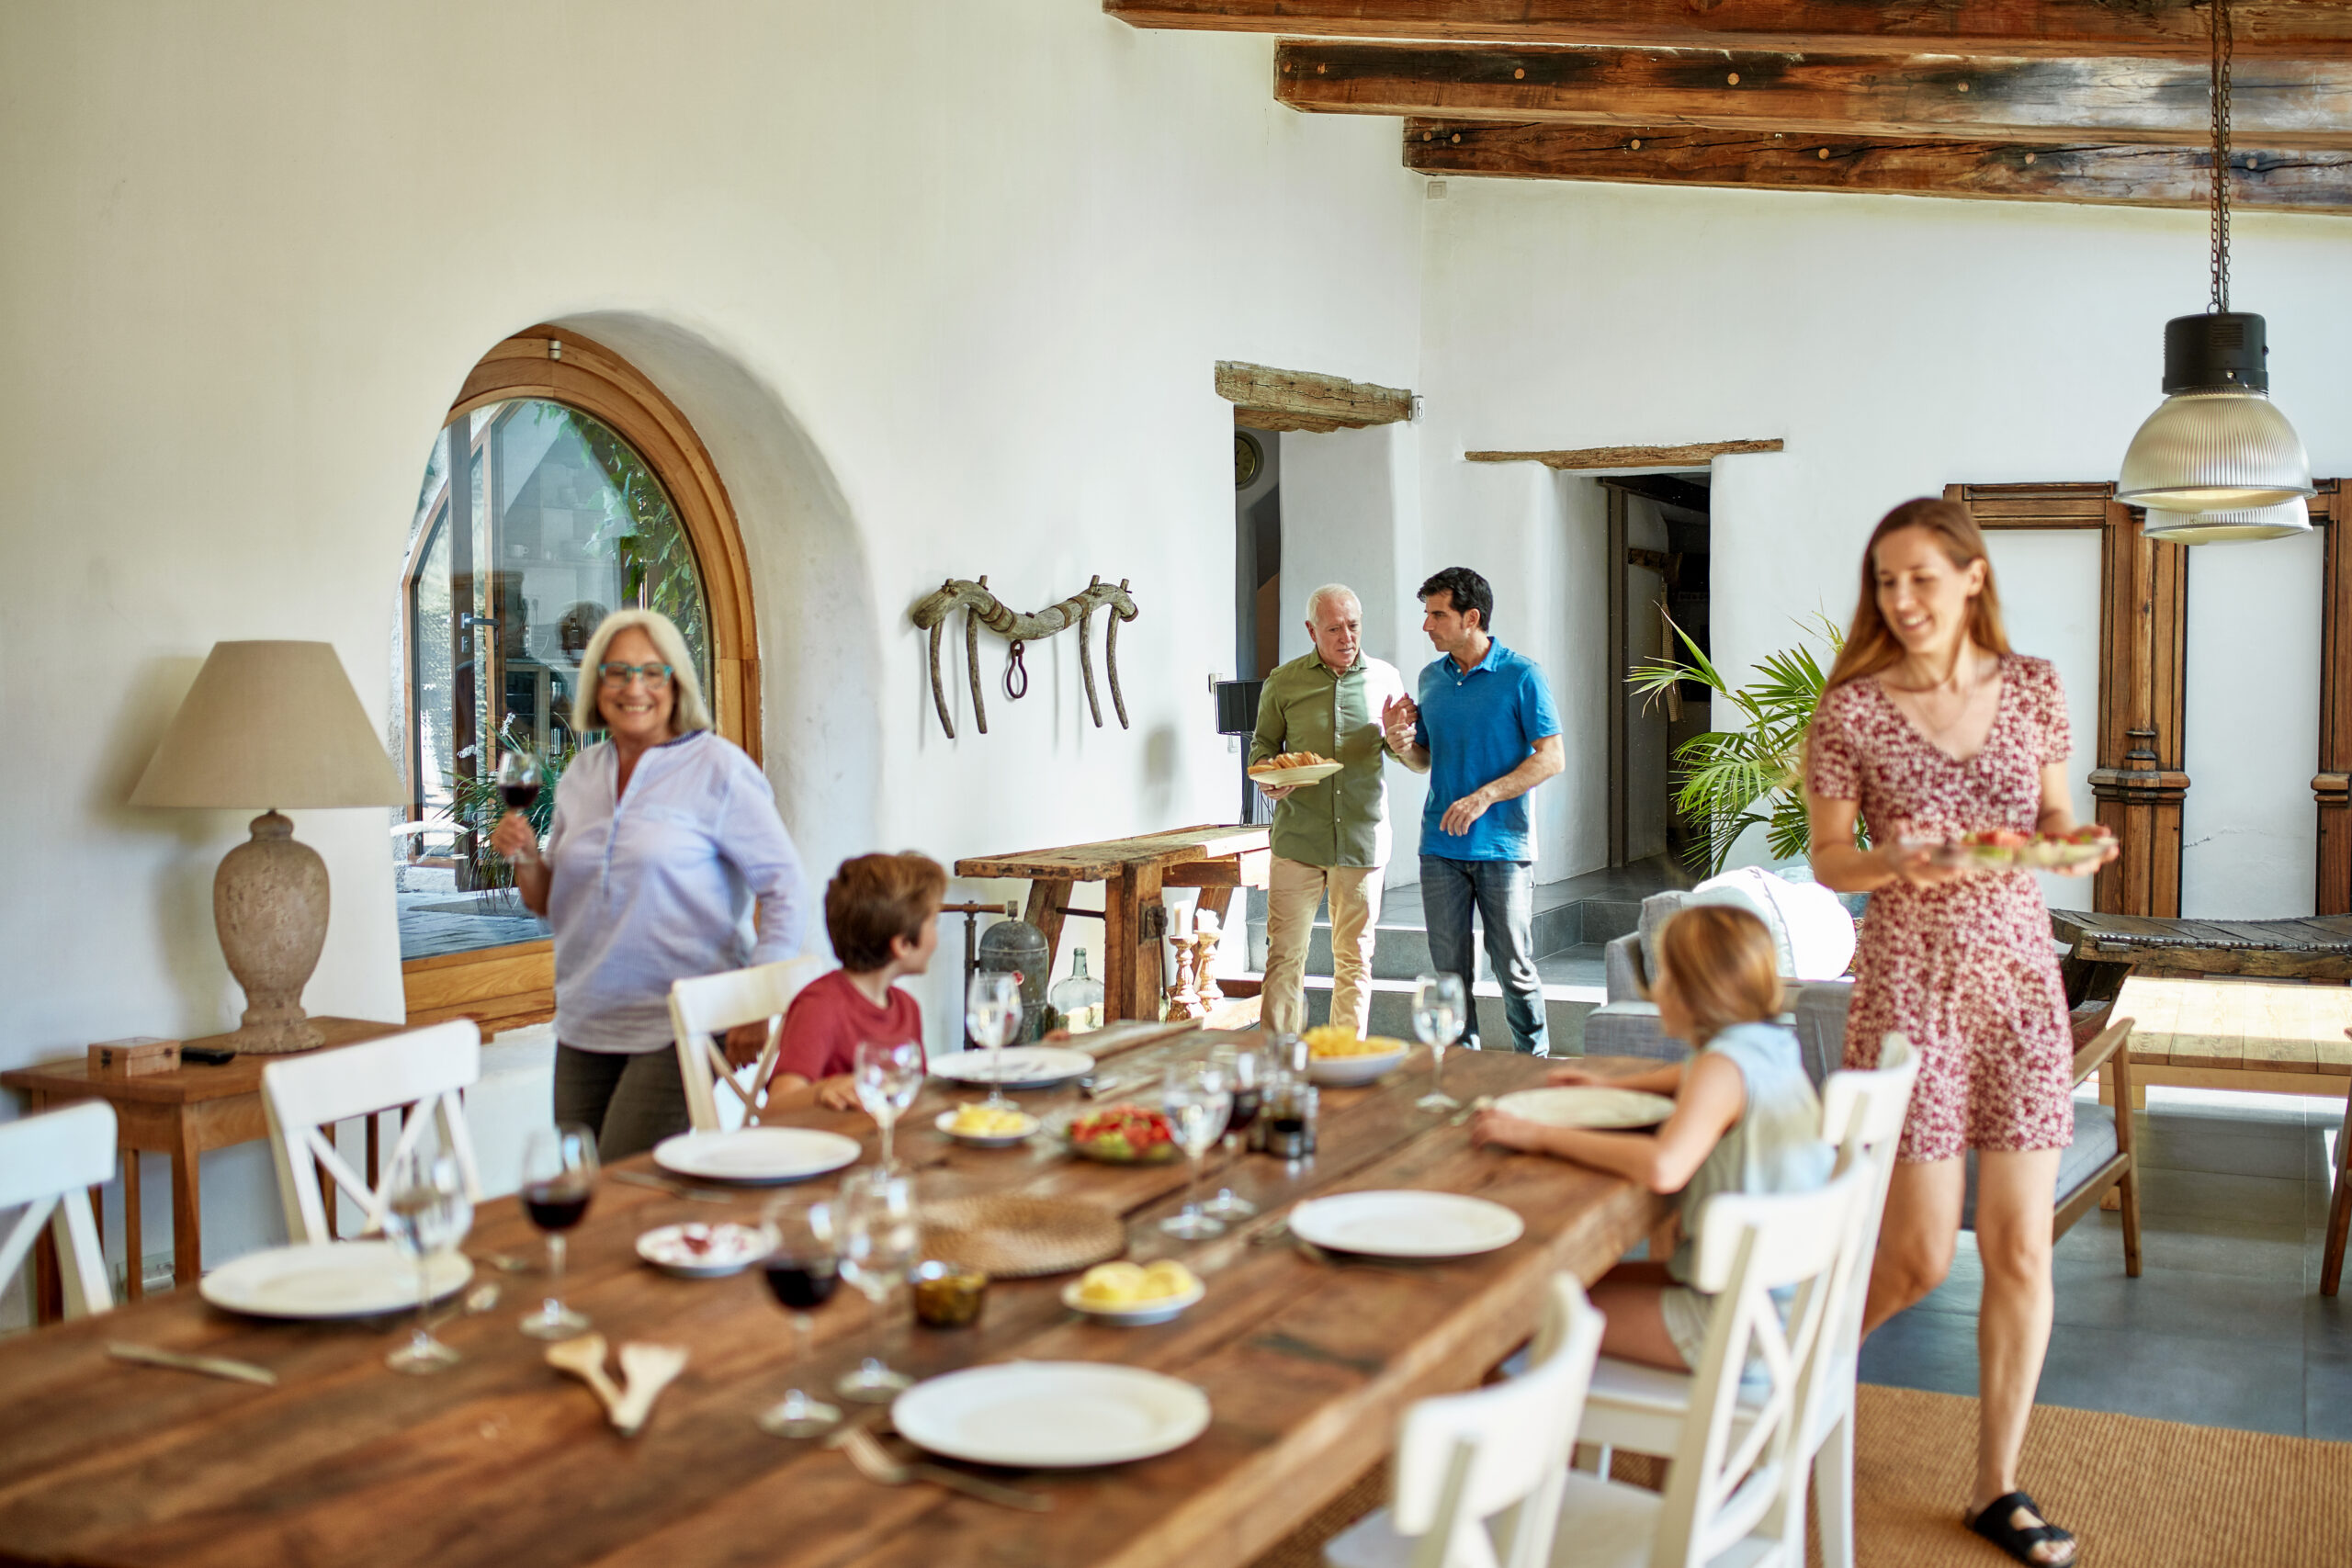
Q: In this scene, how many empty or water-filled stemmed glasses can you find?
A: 6